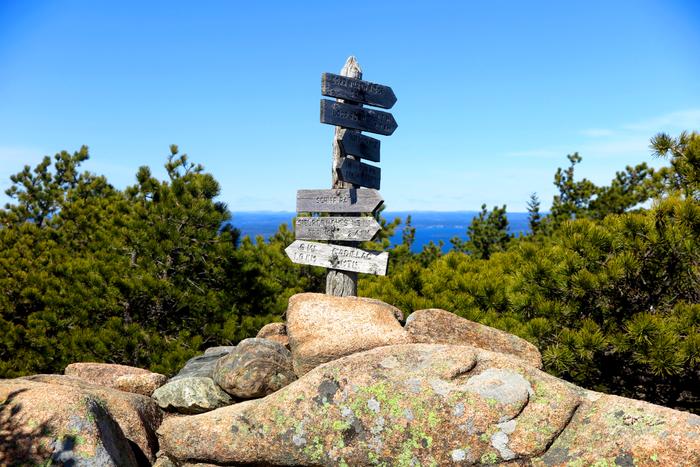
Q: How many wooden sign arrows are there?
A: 7